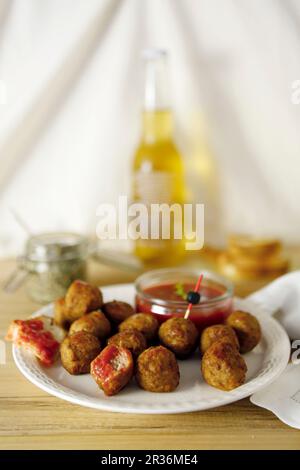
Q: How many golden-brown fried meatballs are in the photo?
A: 13